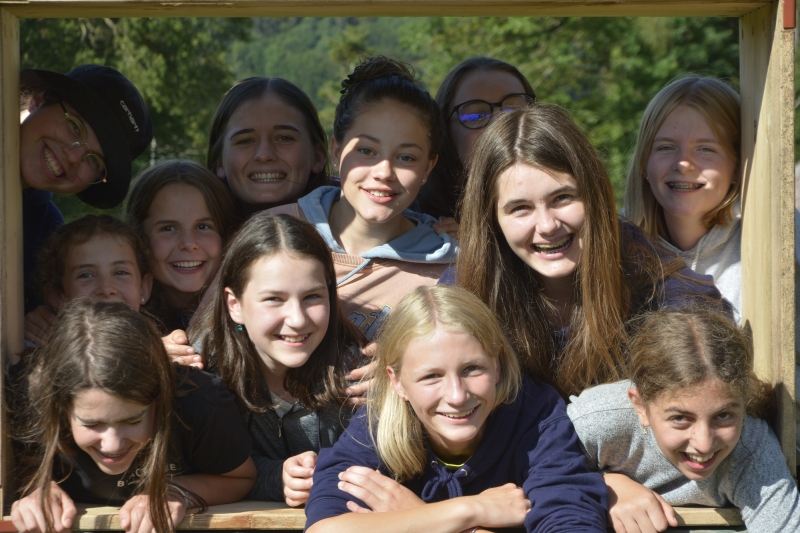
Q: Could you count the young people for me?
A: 12